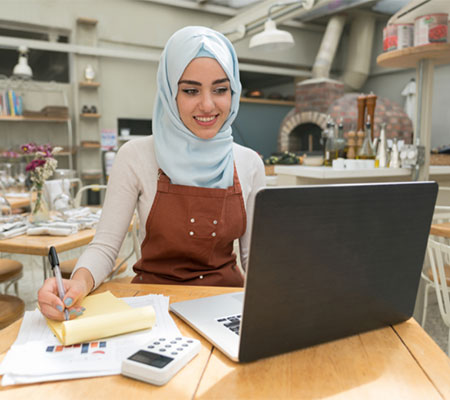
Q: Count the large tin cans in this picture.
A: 3